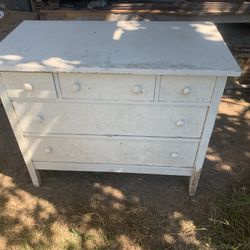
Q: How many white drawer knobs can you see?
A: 8